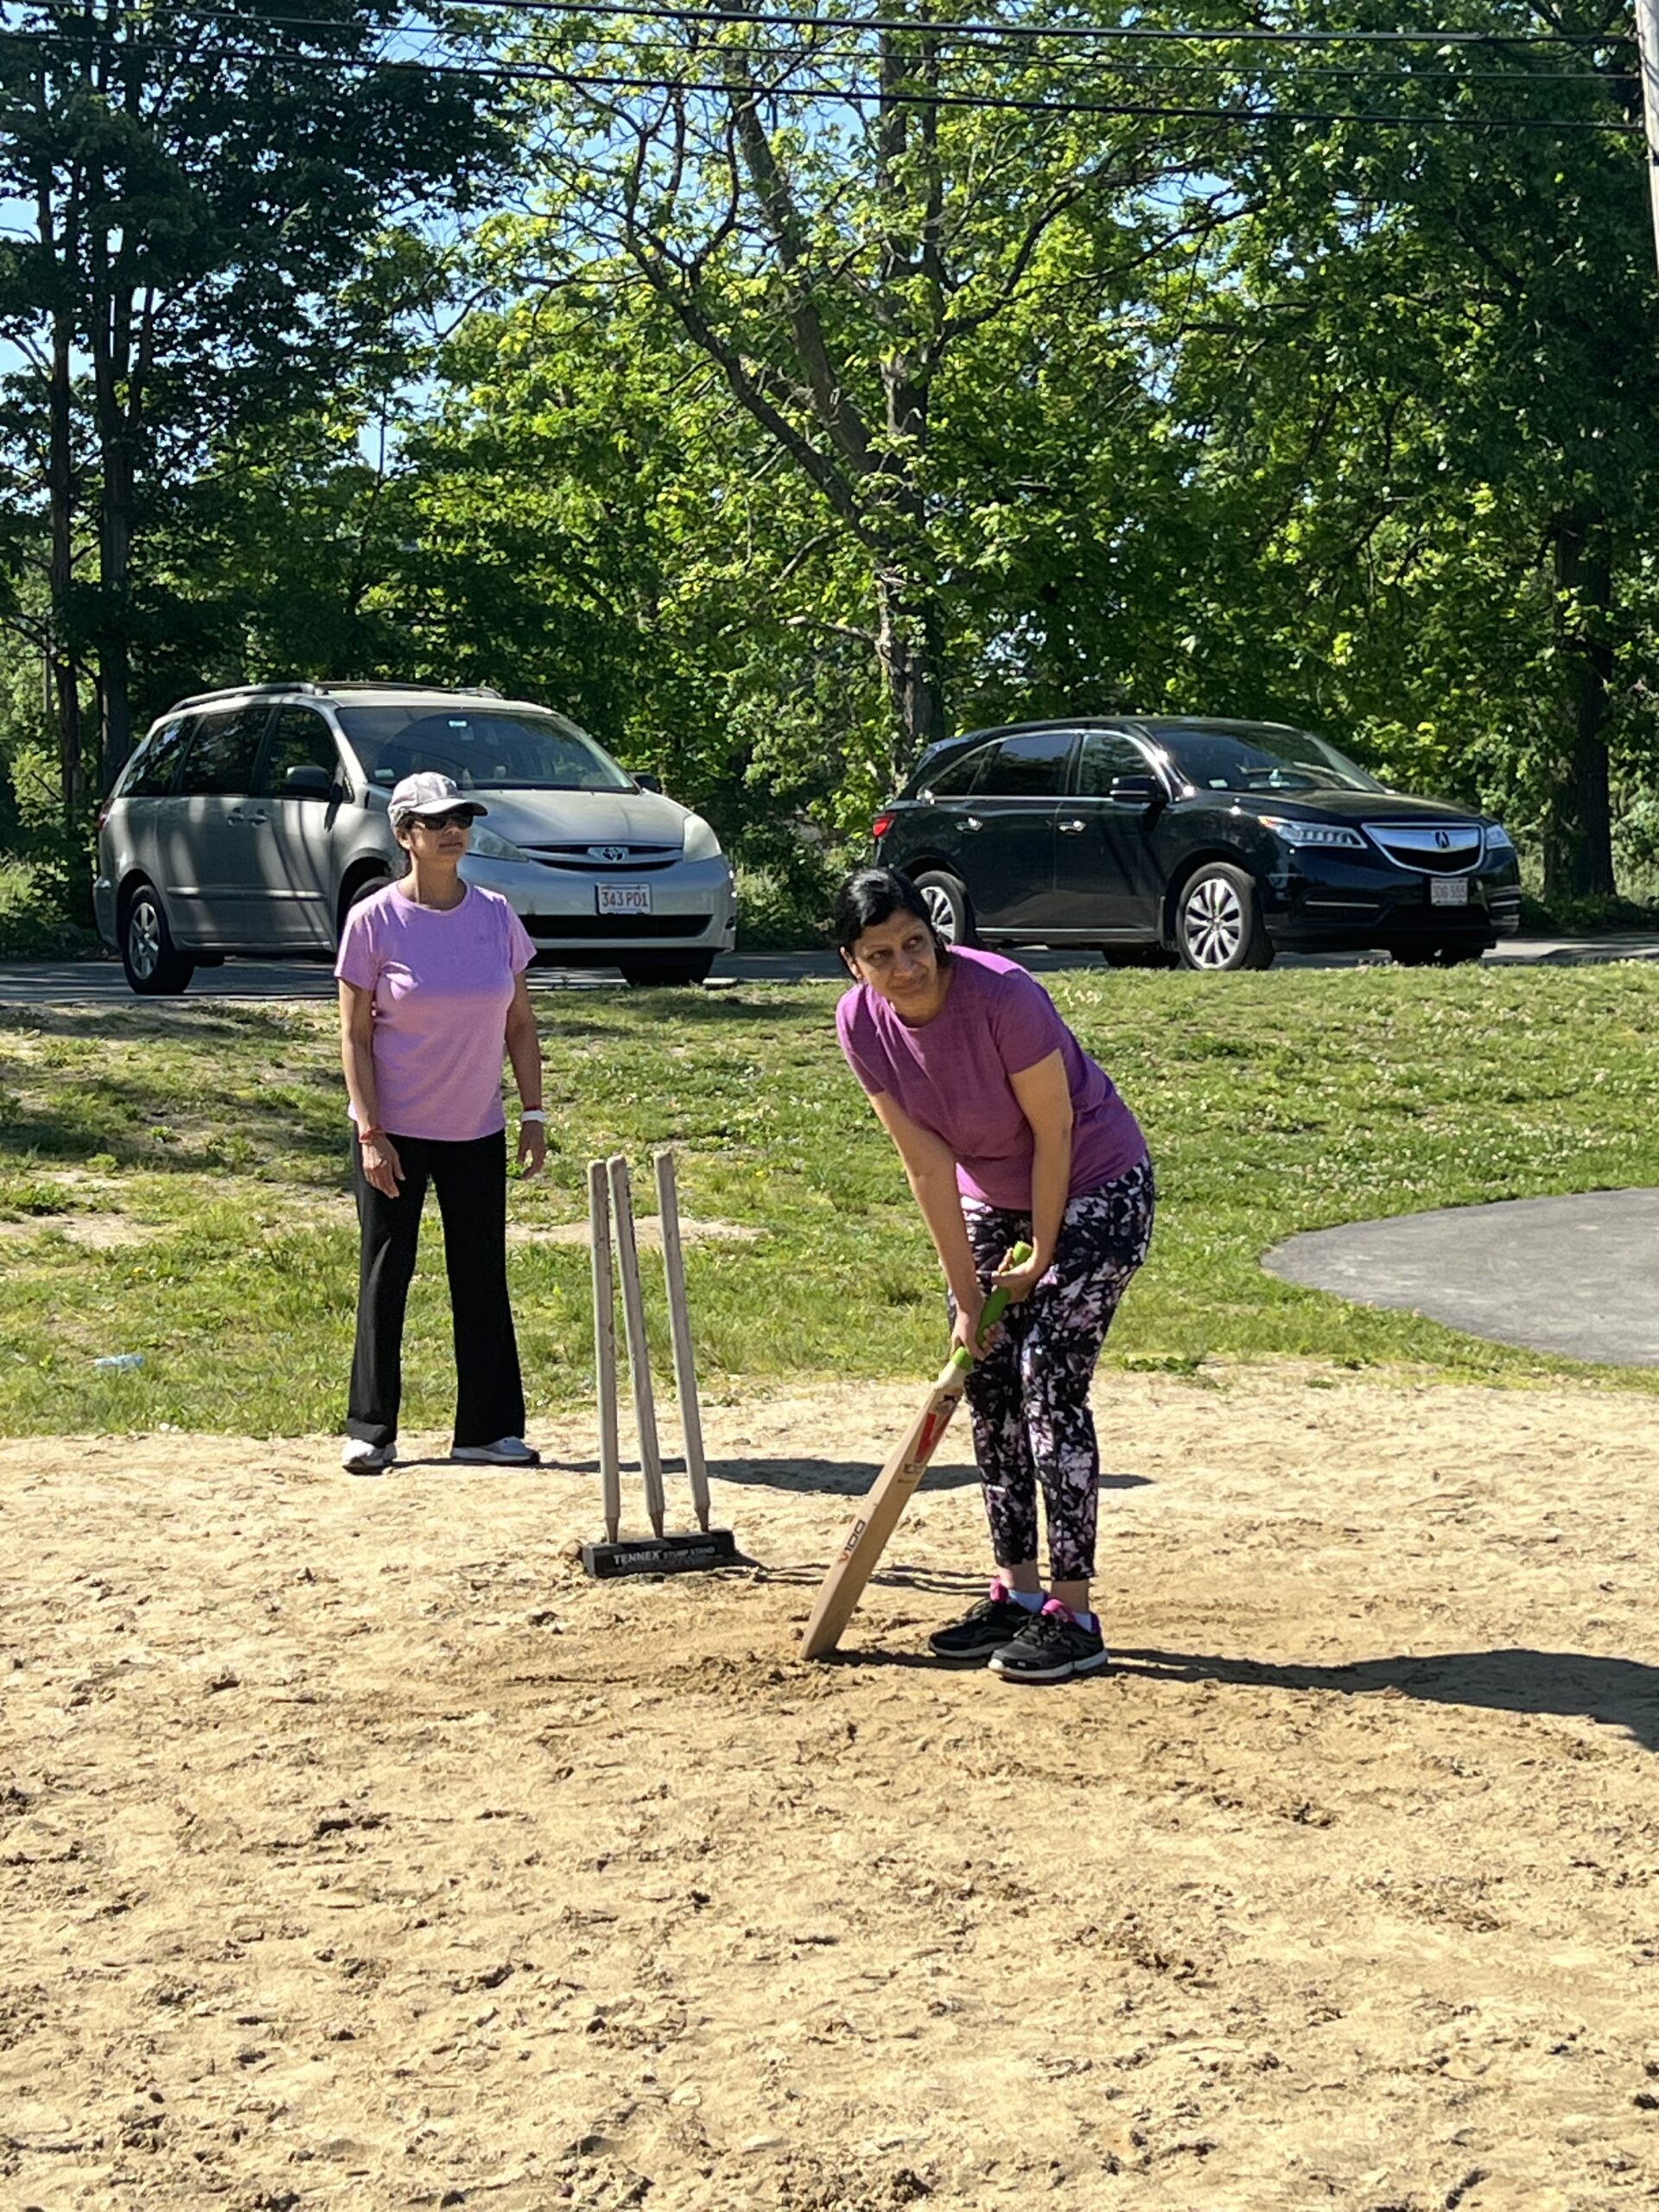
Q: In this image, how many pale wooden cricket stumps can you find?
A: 3